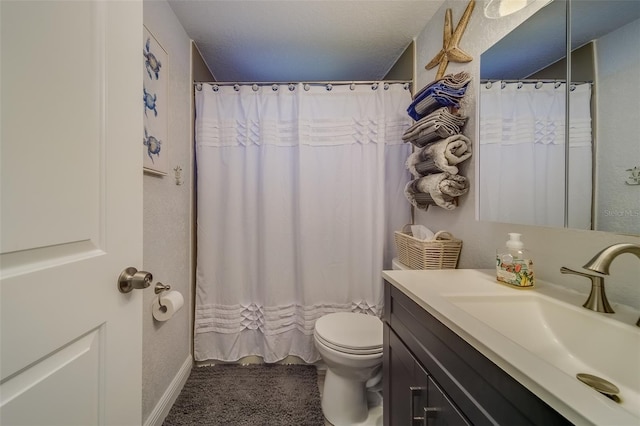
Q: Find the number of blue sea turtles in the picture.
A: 3